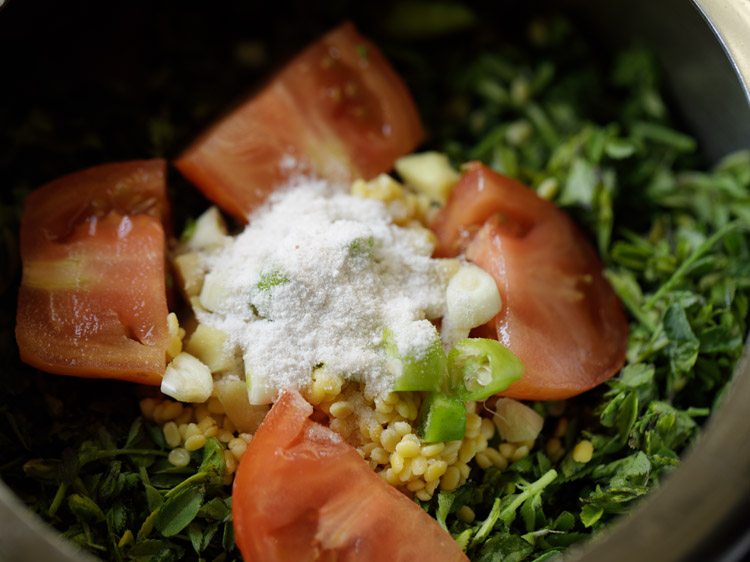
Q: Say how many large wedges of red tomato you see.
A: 4